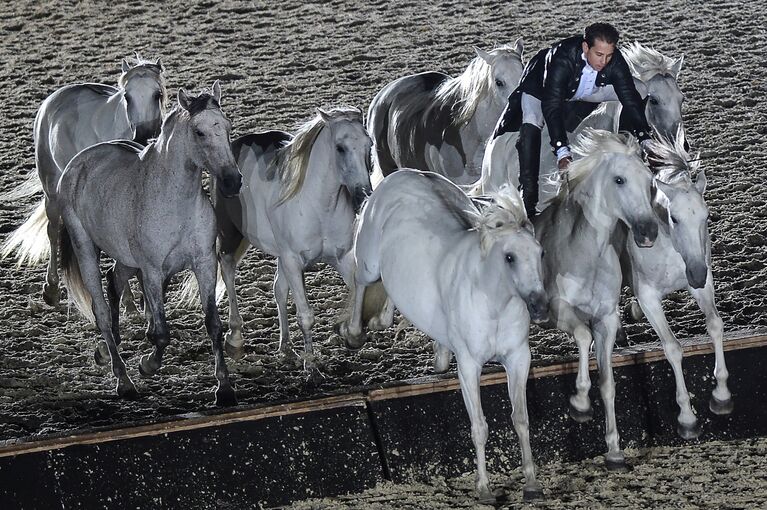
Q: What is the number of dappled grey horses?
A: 1